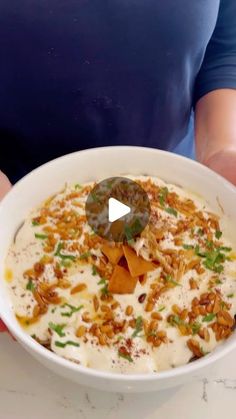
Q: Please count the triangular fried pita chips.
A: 3